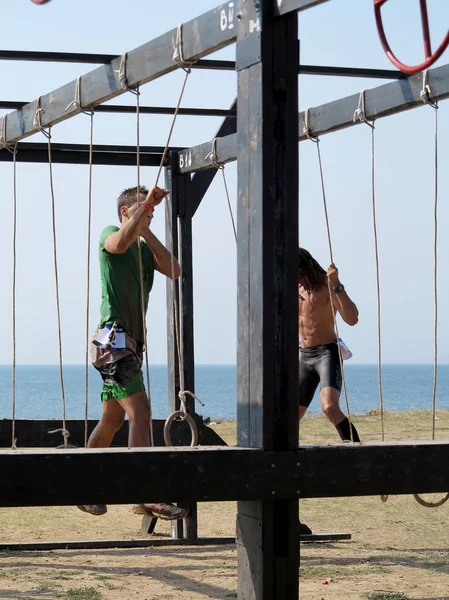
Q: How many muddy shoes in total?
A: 2